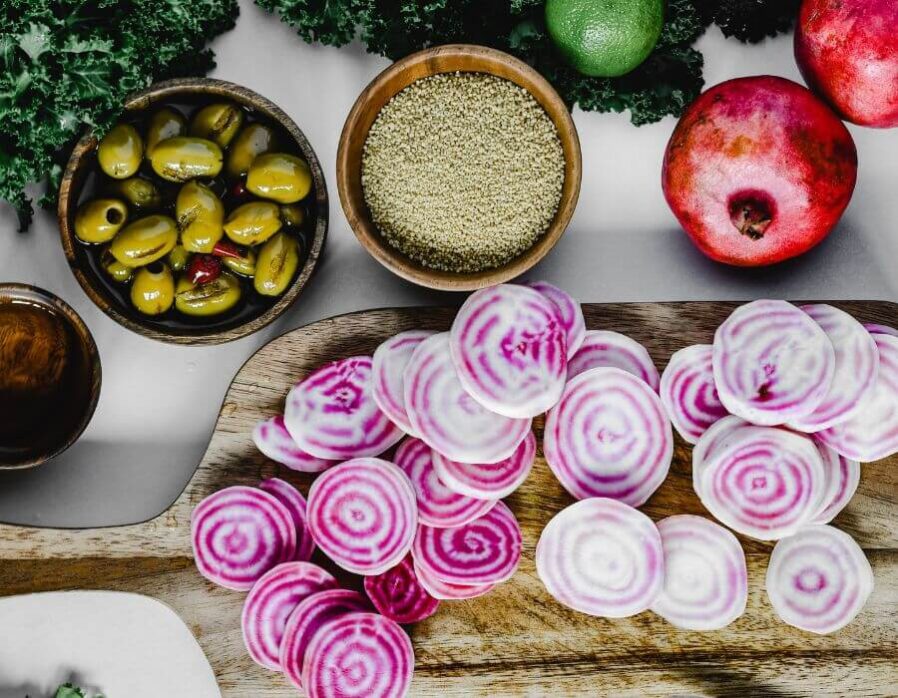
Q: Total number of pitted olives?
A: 2